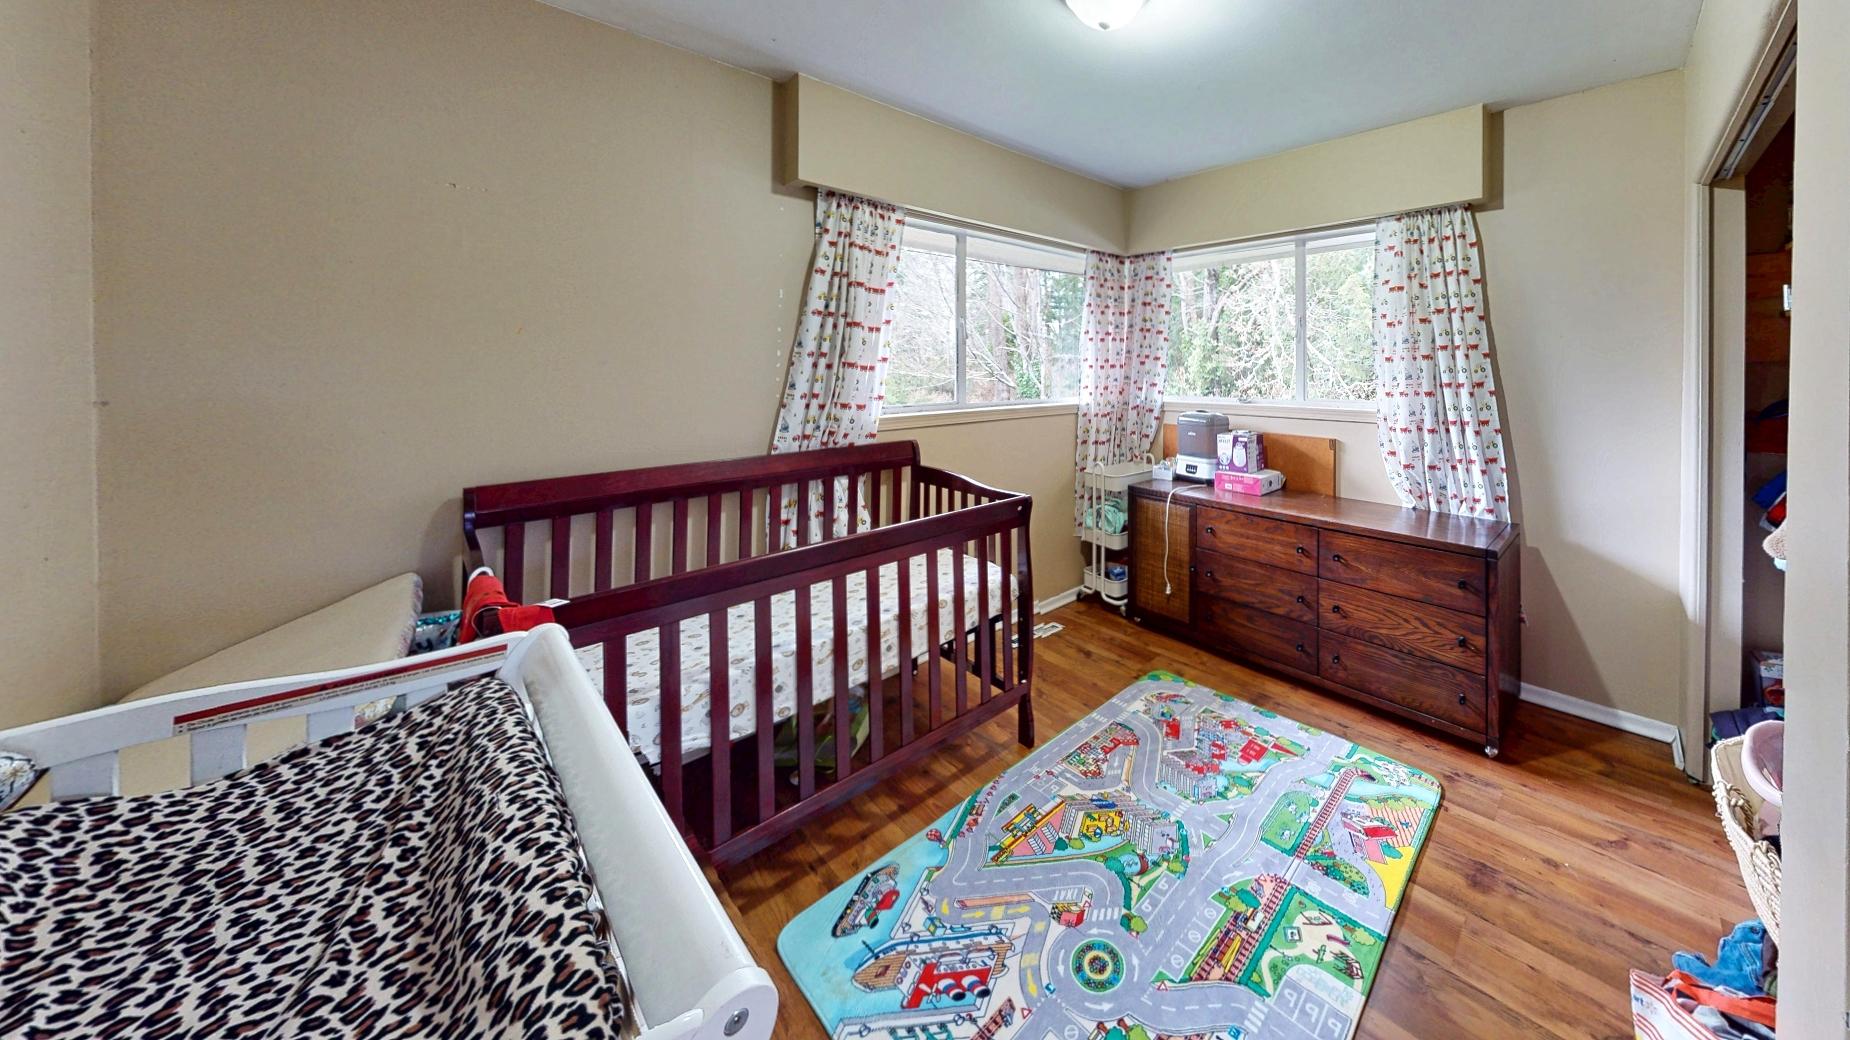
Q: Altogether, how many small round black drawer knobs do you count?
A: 12